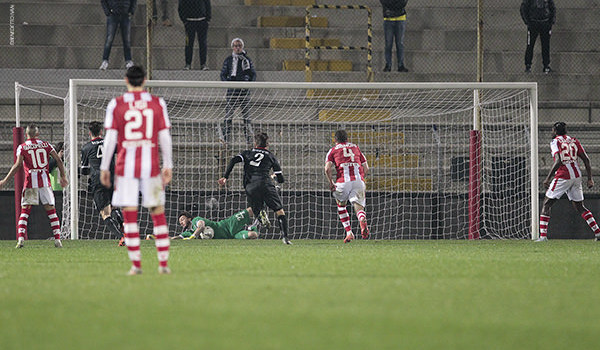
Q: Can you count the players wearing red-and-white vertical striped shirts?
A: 4